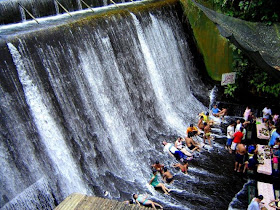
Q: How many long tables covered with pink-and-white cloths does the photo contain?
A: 3